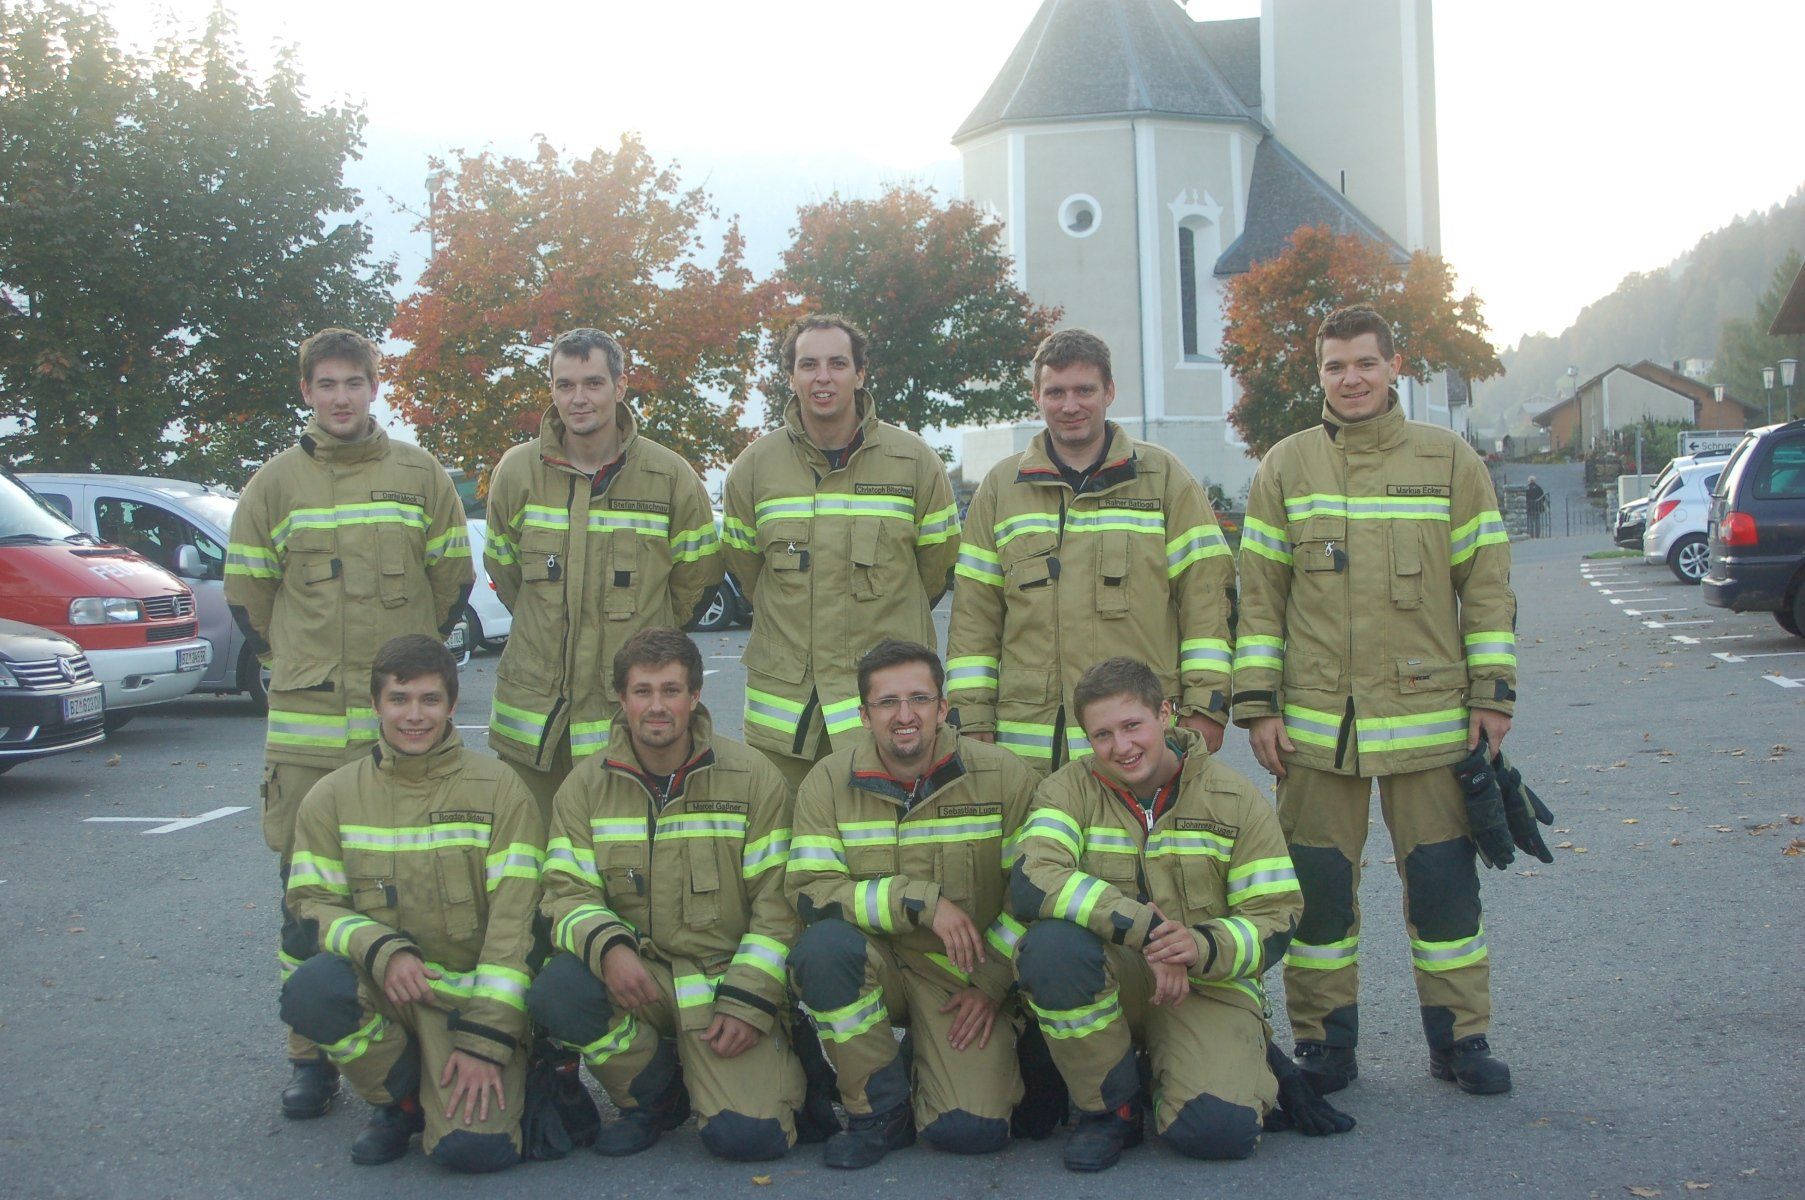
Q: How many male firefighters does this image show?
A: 9